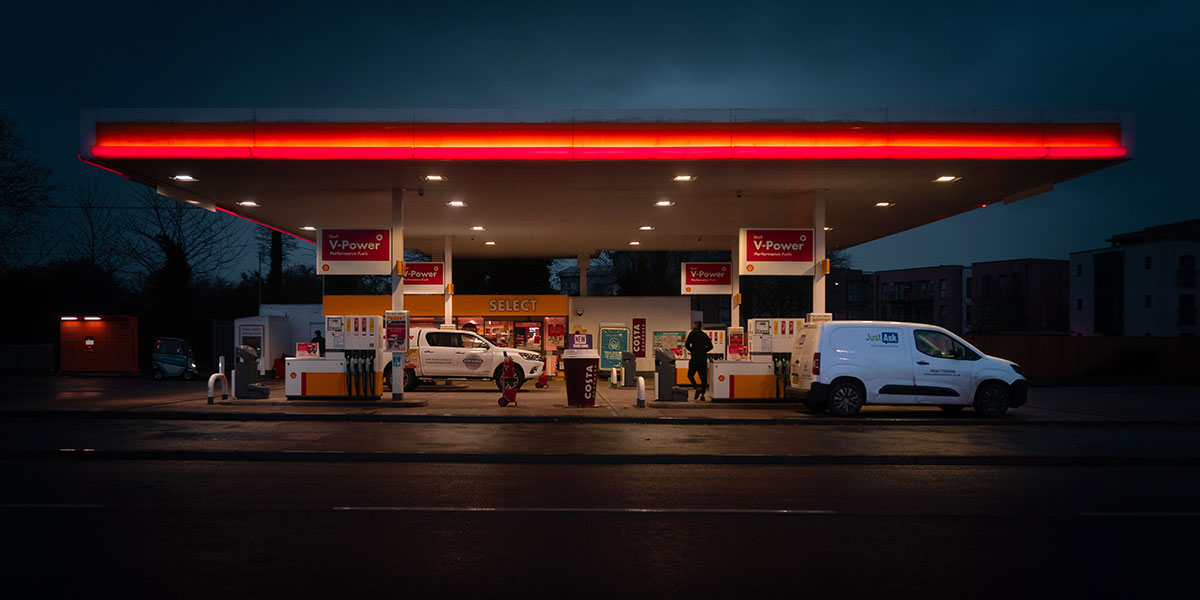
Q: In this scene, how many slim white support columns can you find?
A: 4